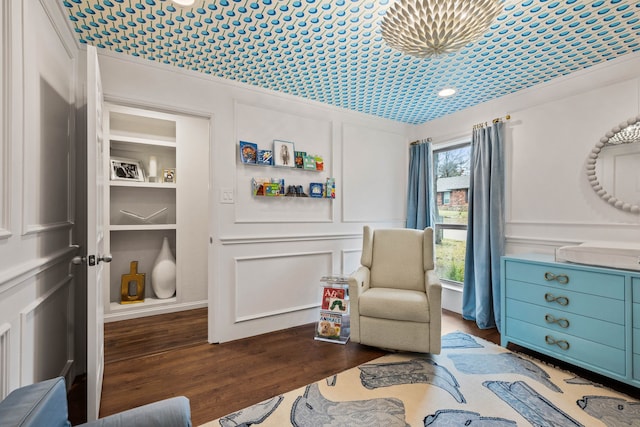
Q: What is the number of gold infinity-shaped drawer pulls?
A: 4